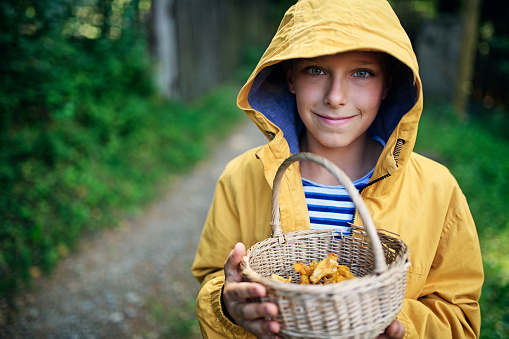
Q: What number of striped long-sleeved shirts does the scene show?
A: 1